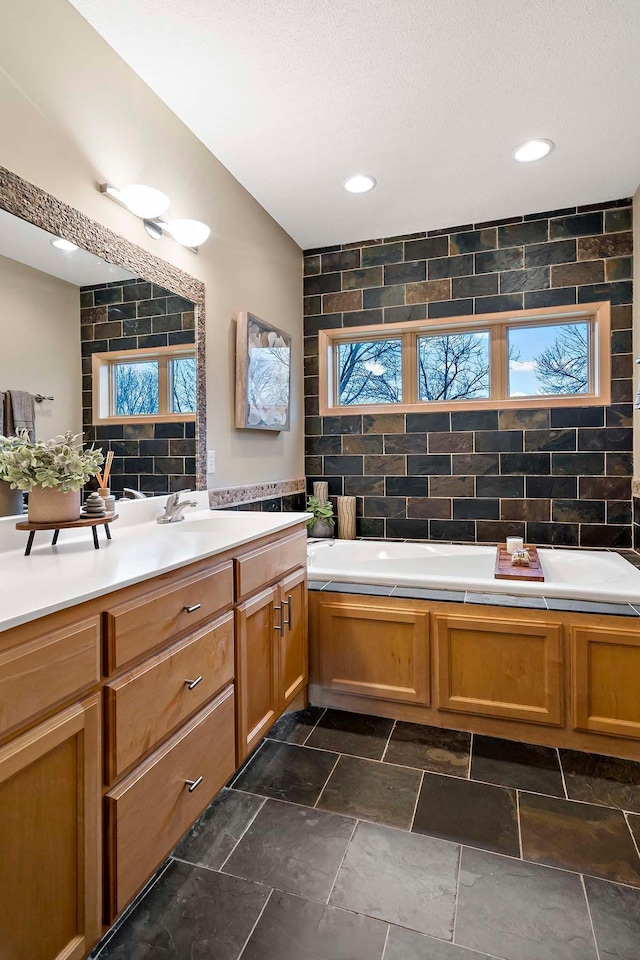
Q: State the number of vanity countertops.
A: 1